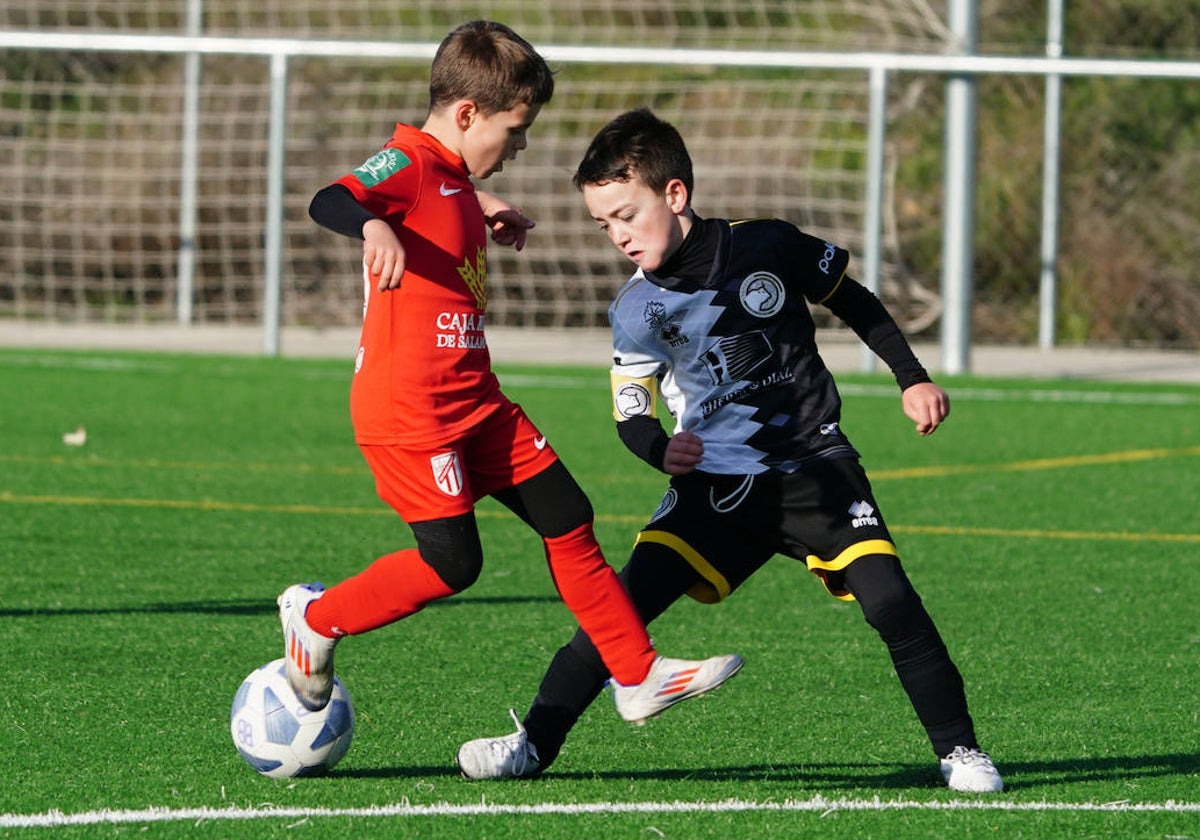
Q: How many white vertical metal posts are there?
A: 5